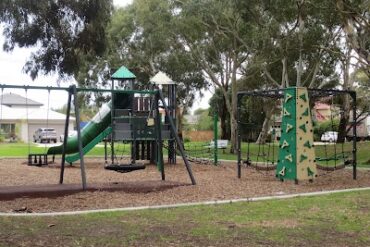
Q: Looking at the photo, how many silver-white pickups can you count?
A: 1